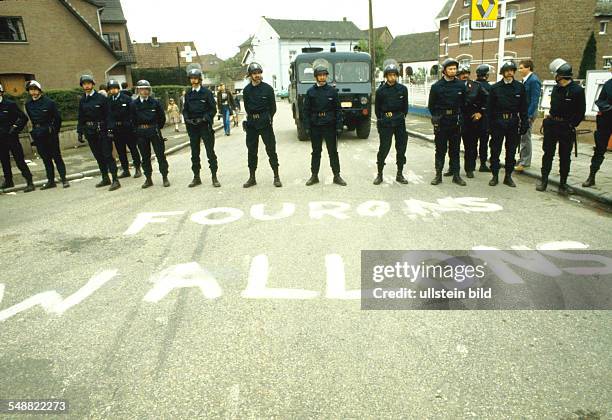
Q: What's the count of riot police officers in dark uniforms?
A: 15